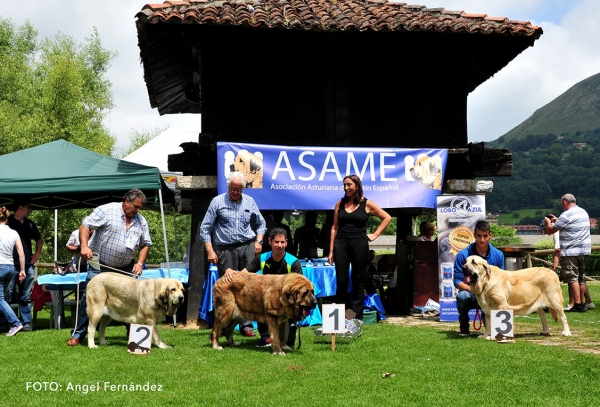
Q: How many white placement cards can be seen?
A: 3